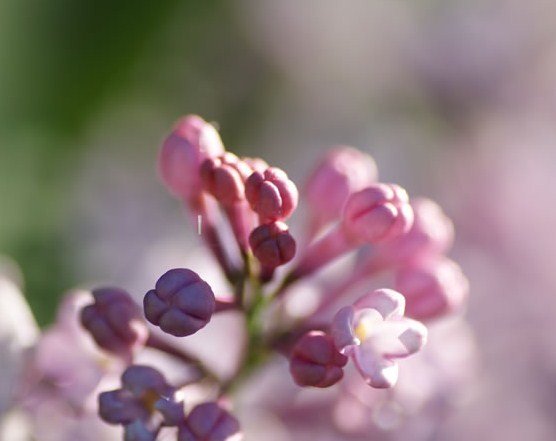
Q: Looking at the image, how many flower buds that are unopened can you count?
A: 12